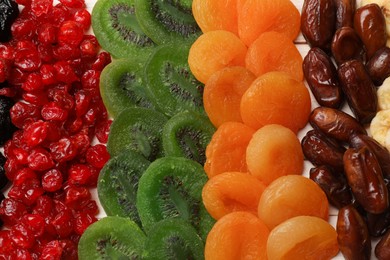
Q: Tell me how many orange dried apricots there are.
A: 12